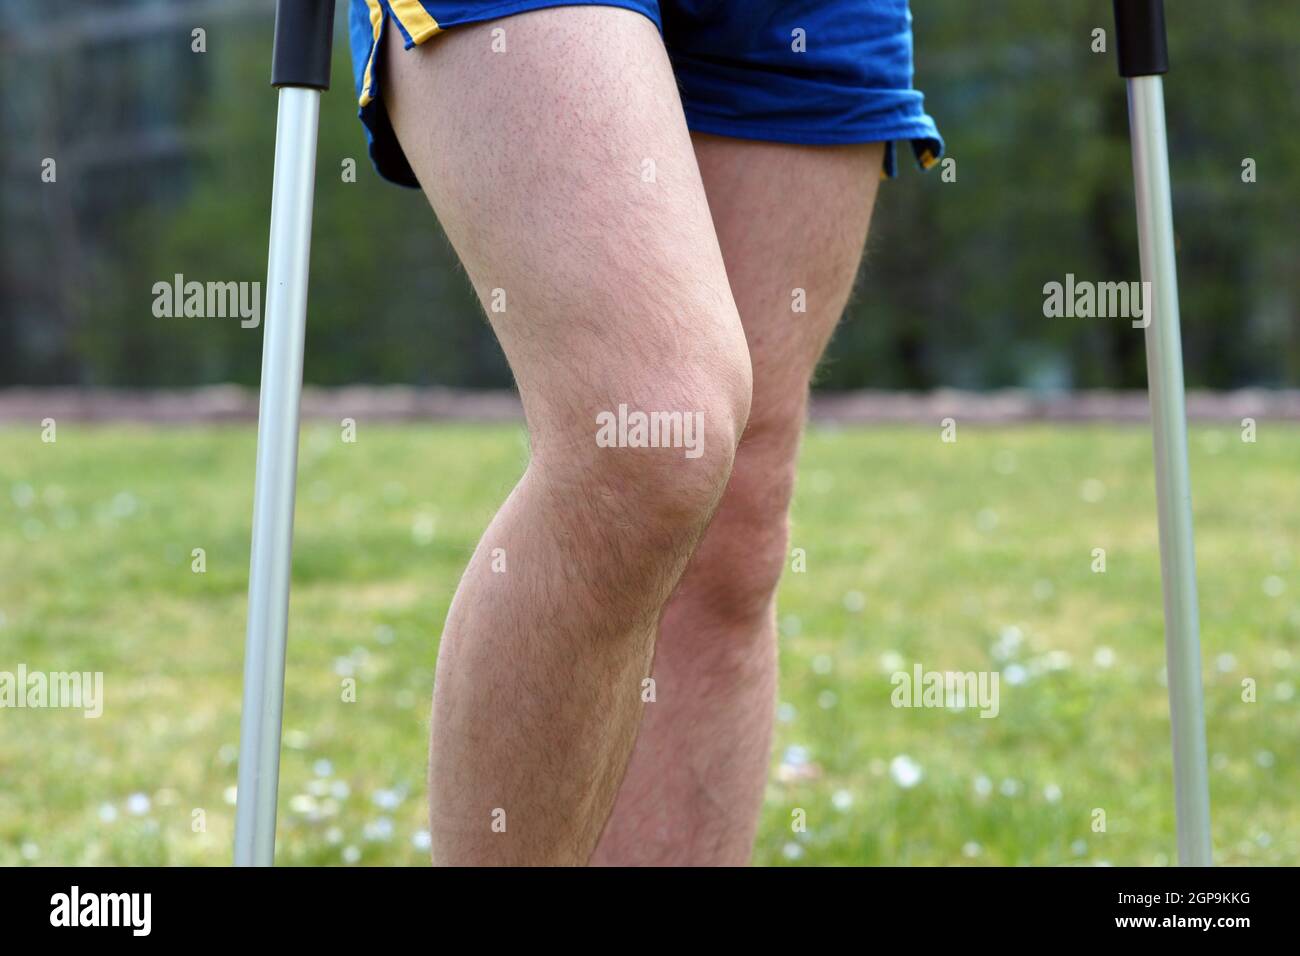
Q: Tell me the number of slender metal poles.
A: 2